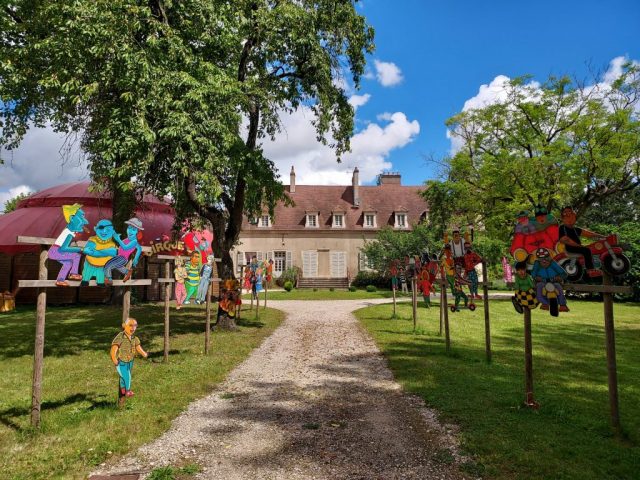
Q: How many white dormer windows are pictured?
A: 5